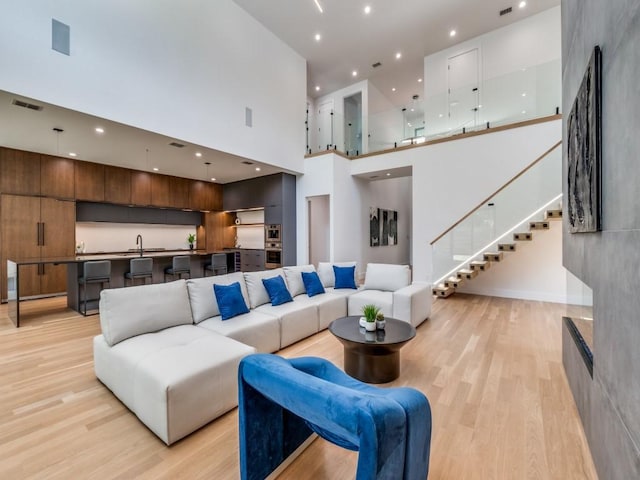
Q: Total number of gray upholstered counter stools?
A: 4